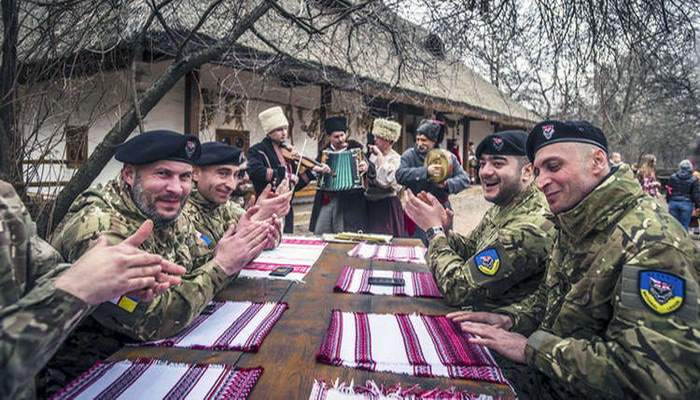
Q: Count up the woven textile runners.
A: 7